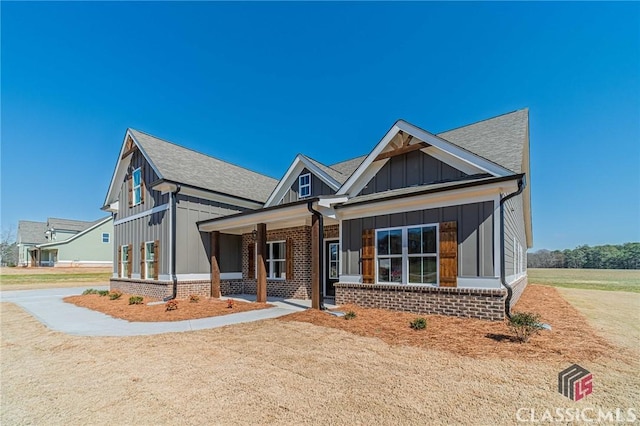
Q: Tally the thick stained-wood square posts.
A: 3